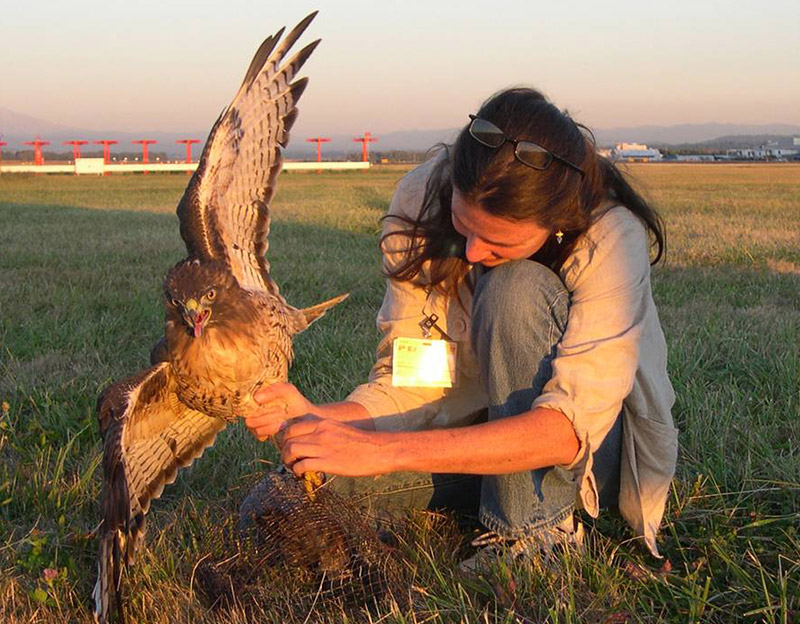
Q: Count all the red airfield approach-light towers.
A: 8